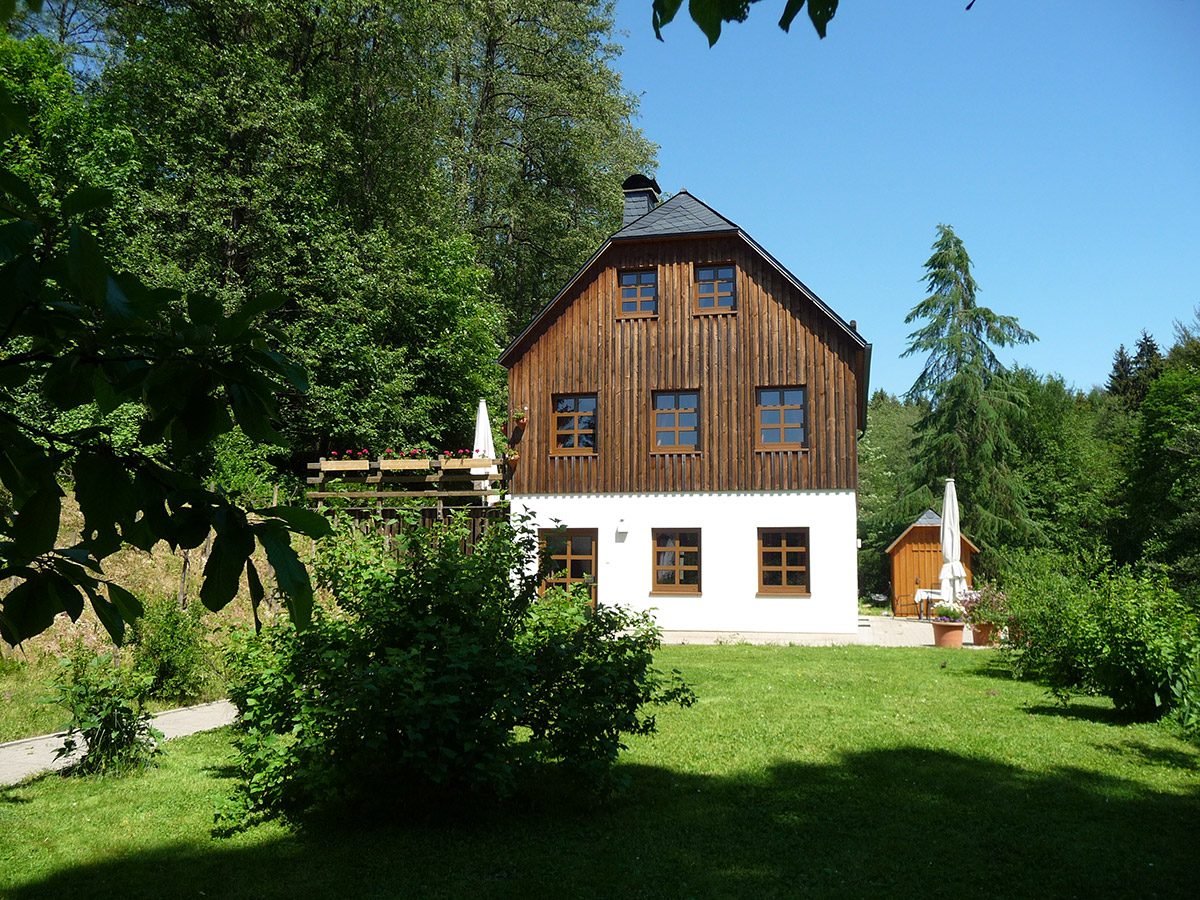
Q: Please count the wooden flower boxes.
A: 3